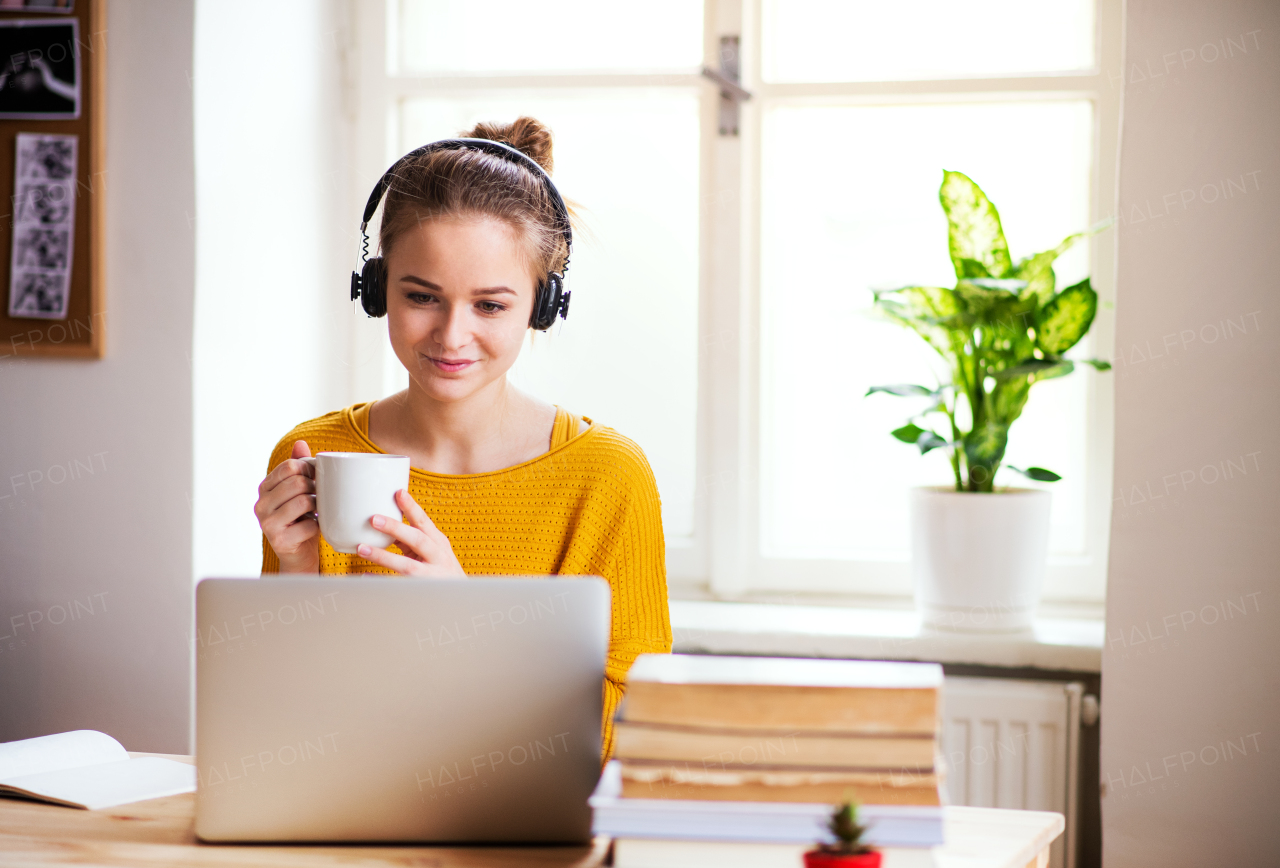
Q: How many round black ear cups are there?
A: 2